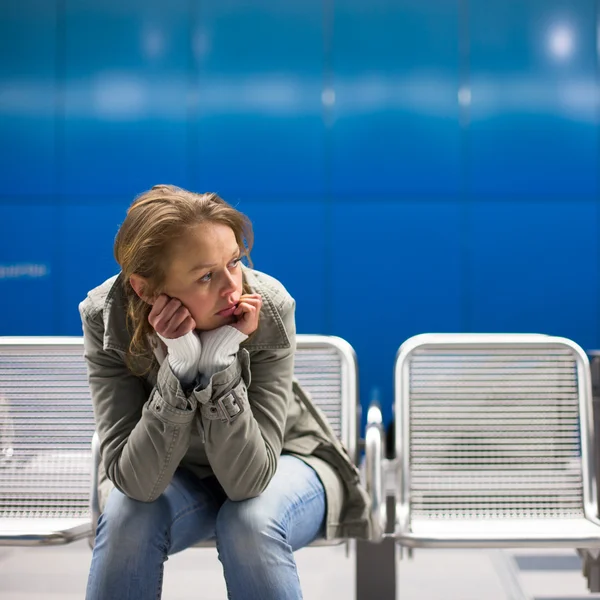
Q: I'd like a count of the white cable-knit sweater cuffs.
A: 2